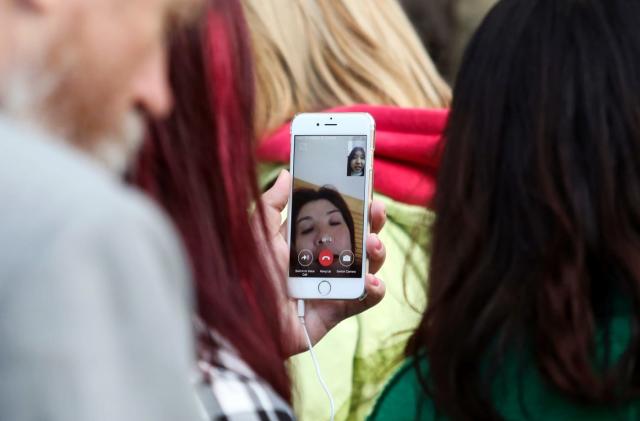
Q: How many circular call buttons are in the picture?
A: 3